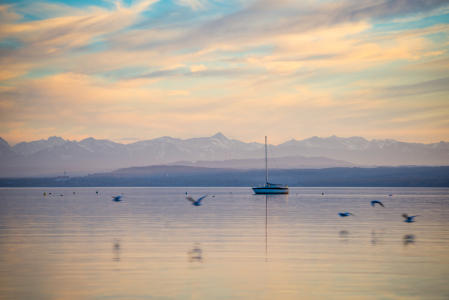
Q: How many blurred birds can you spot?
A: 5